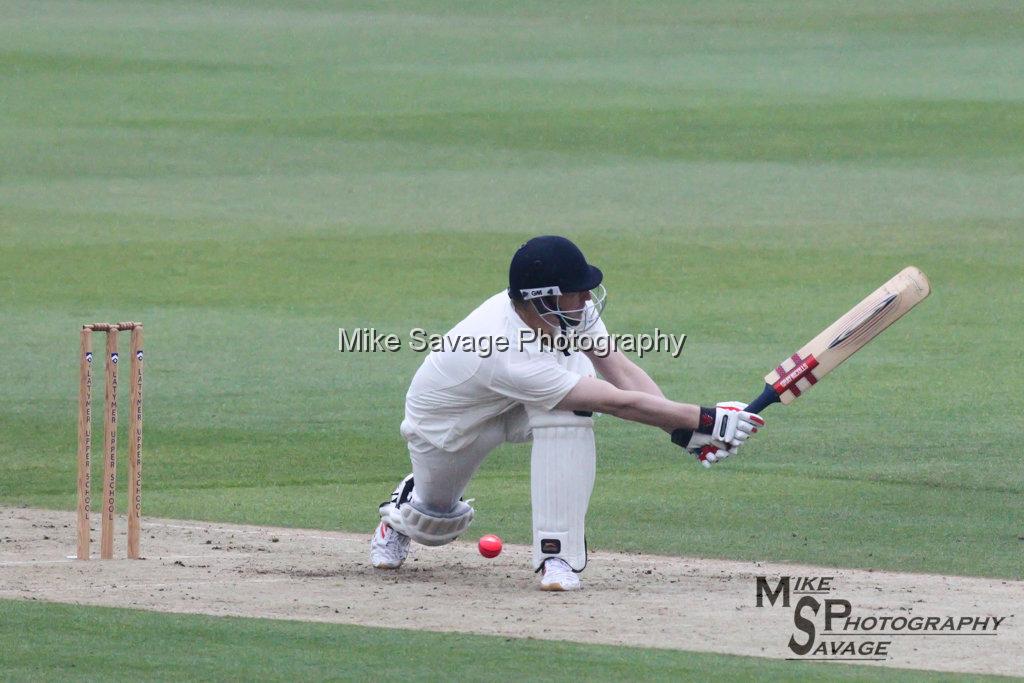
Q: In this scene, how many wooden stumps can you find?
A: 3